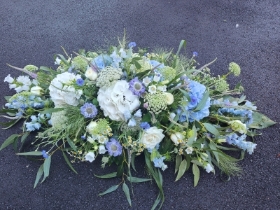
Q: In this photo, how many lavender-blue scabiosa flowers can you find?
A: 3